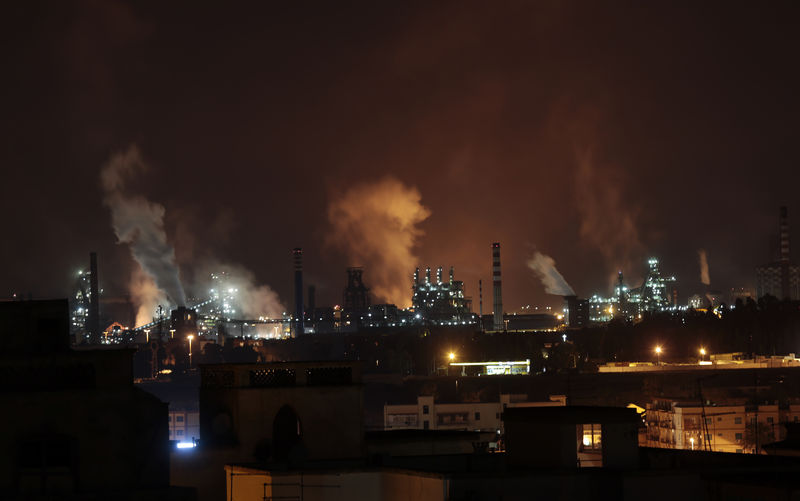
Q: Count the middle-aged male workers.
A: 0